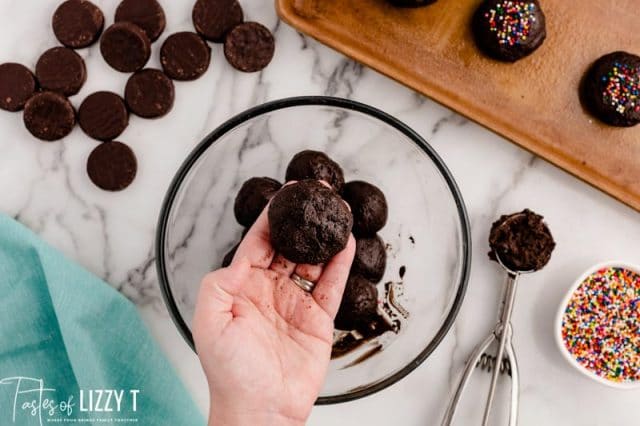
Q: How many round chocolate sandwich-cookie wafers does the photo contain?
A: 12